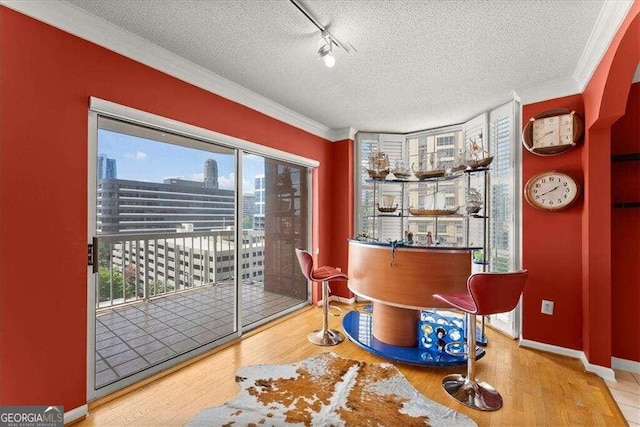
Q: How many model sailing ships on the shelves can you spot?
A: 8